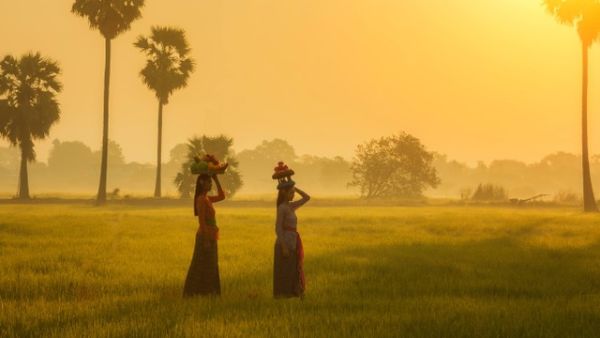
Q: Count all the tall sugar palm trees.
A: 4